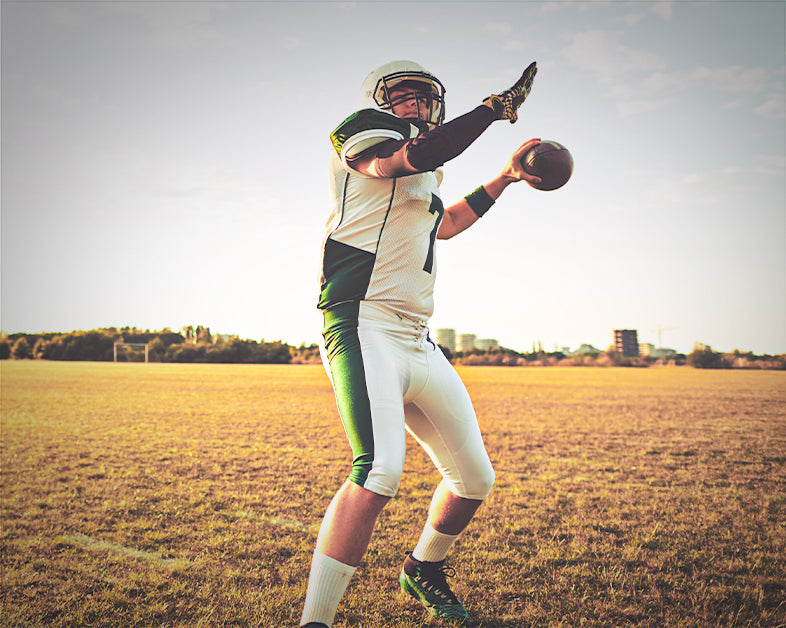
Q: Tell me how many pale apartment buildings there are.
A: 3